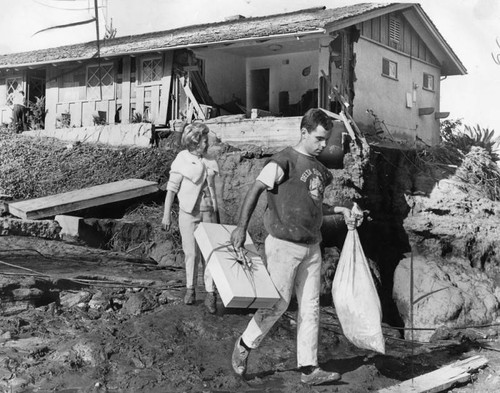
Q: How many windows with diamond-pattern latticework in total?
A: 3